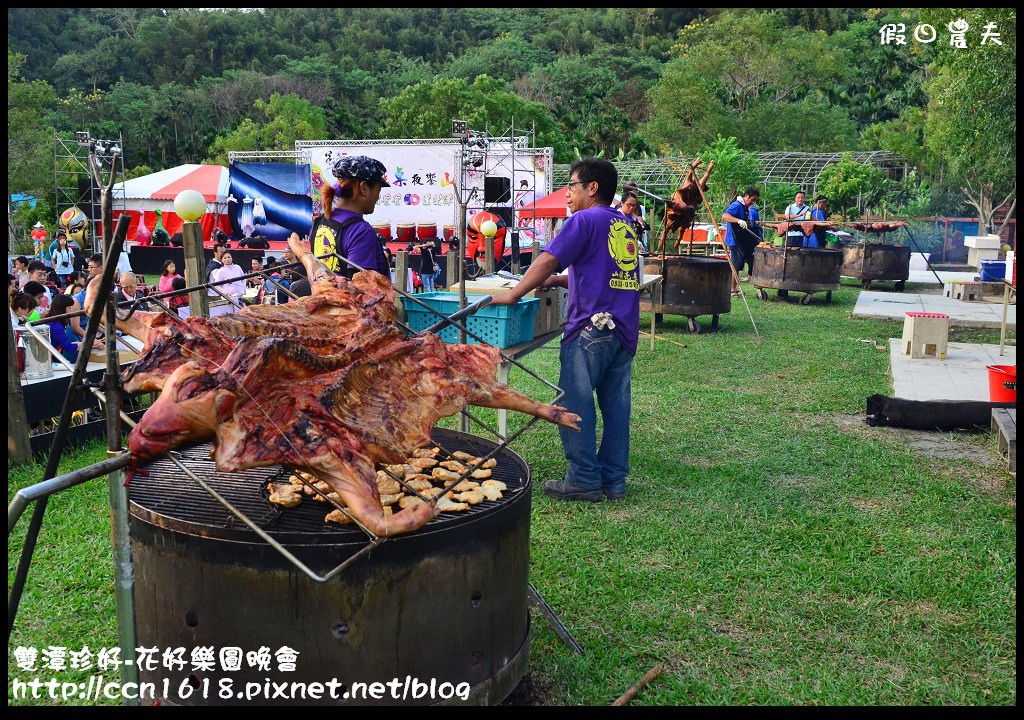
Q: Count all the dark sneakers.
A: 2